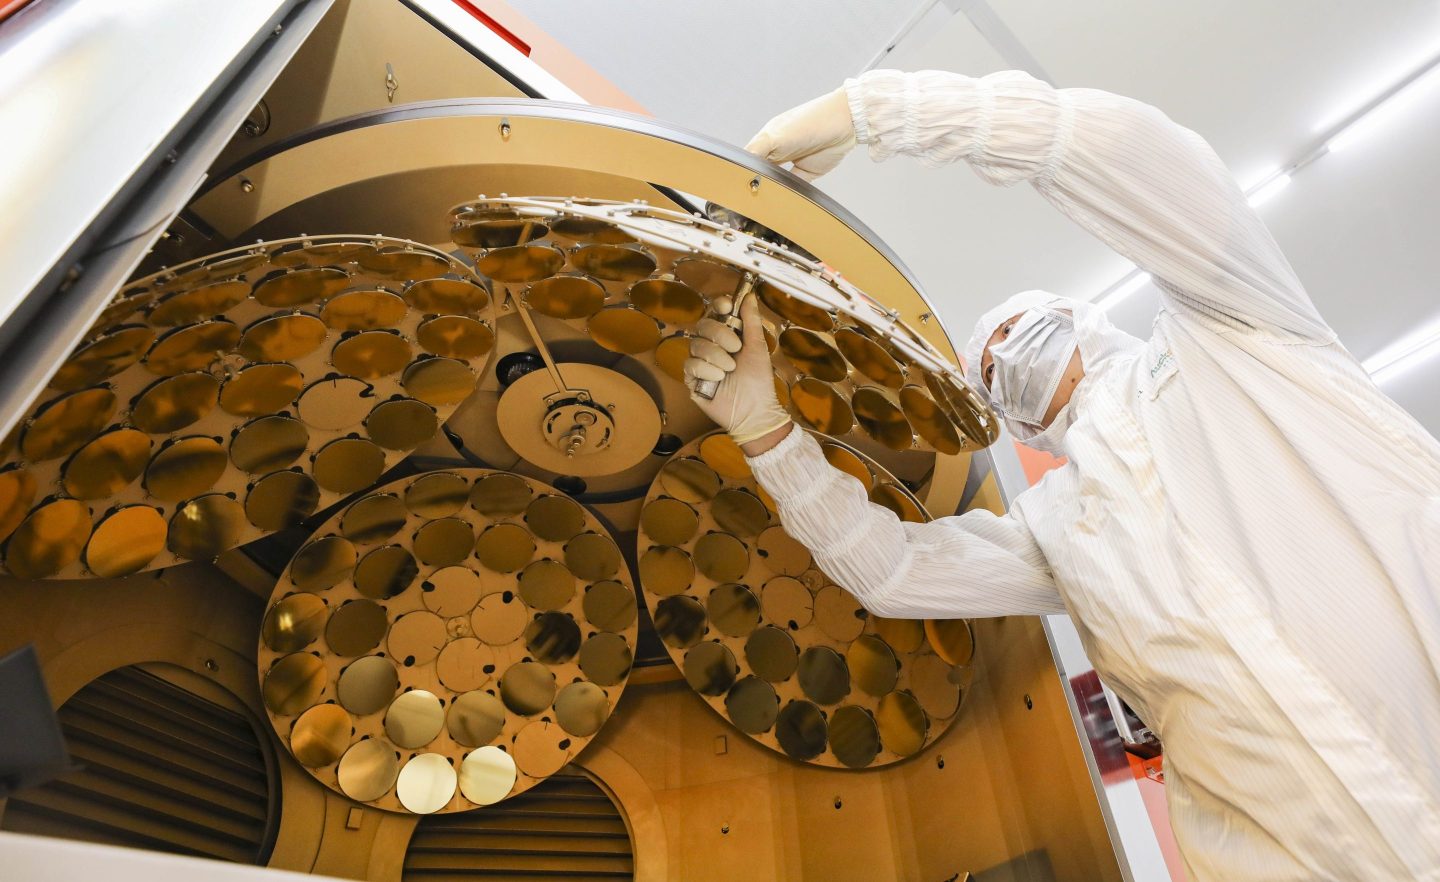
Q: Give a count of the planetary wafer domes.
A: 4